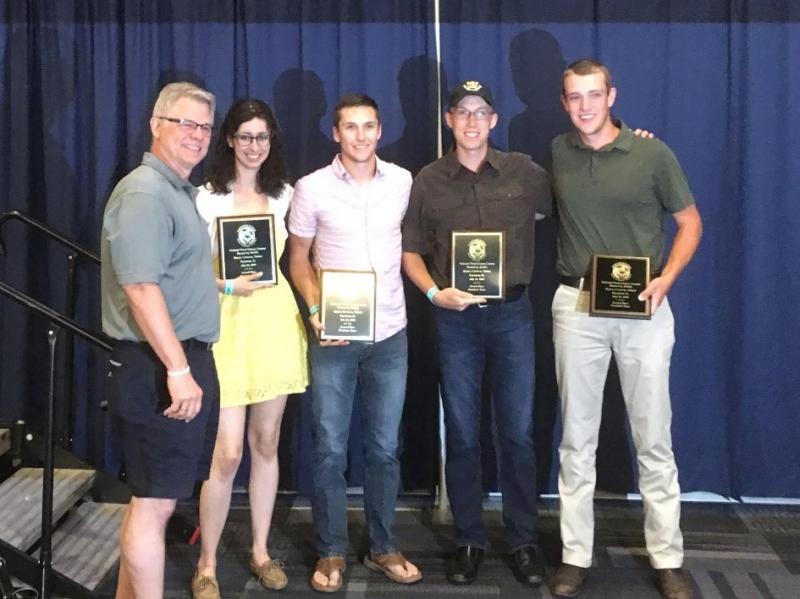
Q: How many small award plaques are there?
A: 4